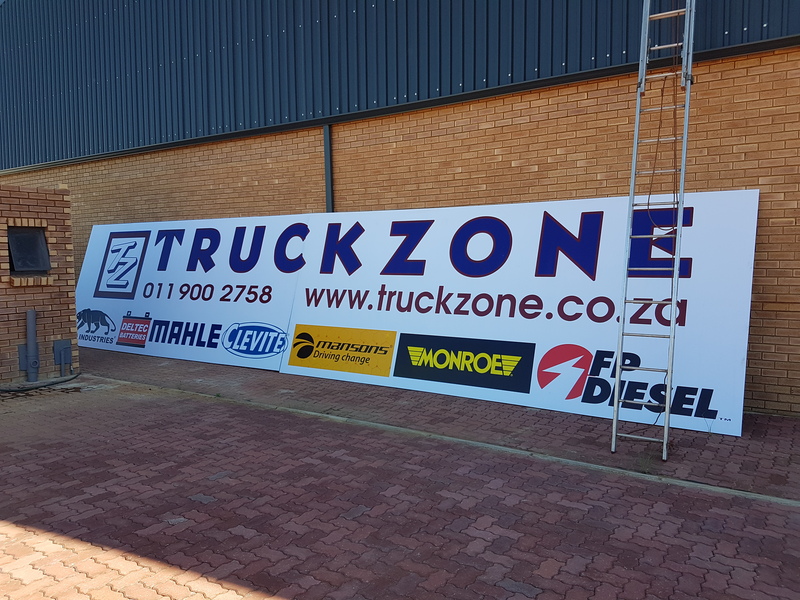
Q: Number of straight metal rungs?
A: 14